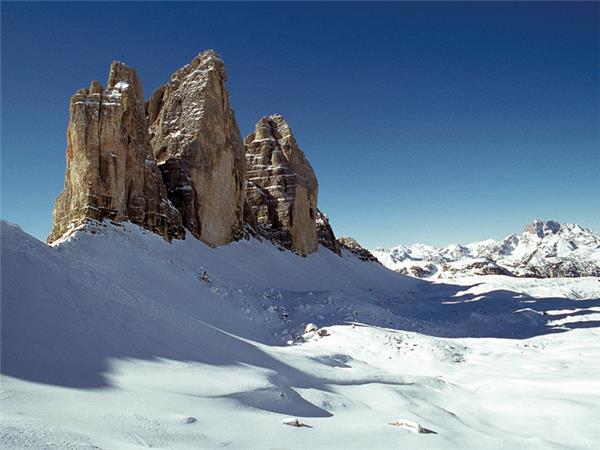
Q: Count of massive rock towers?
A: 3